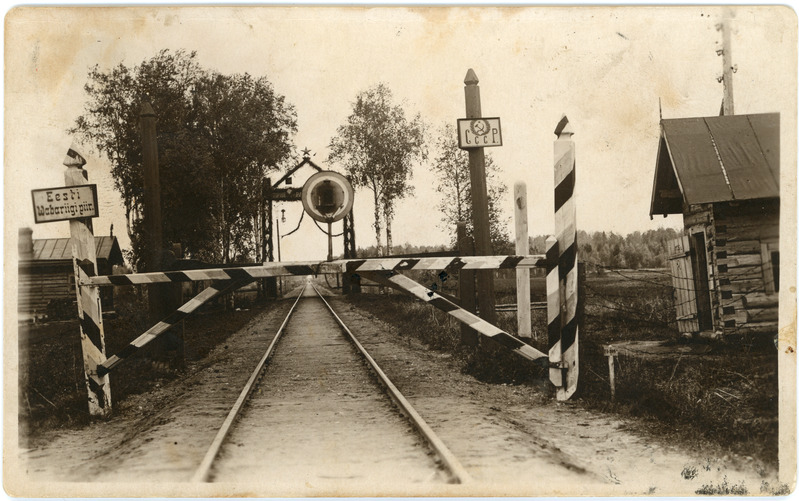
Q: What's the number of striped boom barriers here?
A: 2